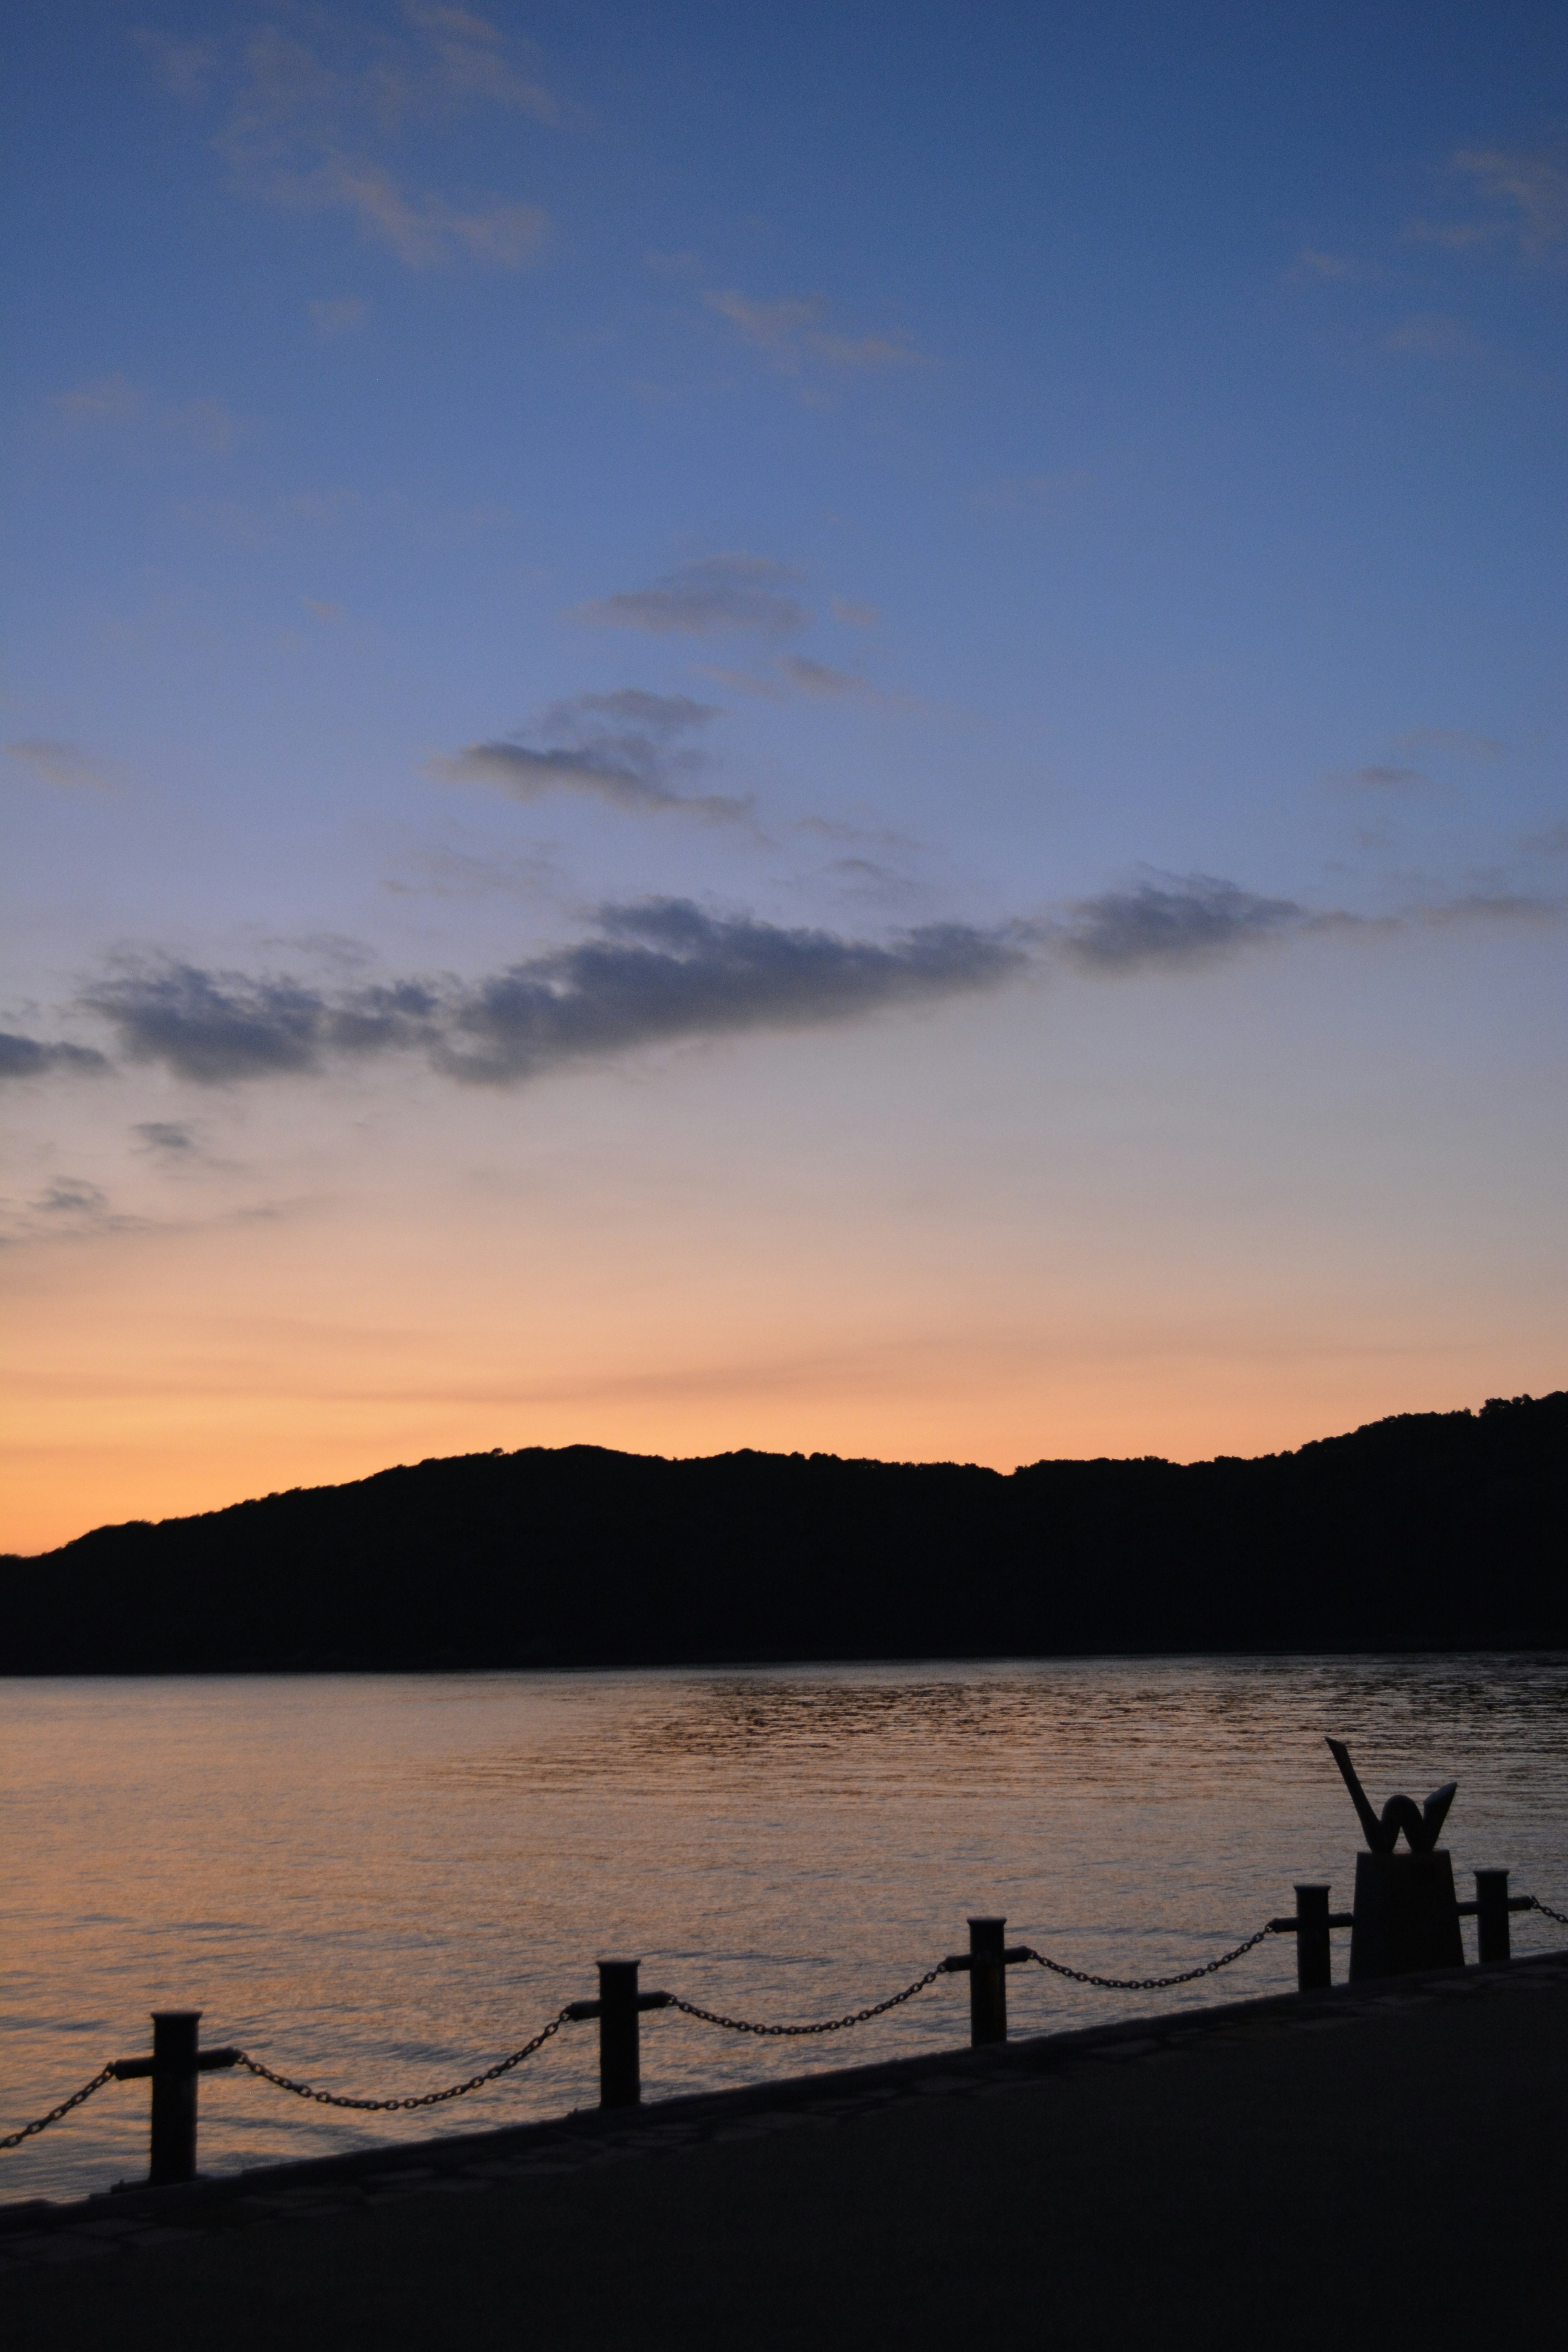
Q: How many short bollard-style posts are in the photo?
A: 5